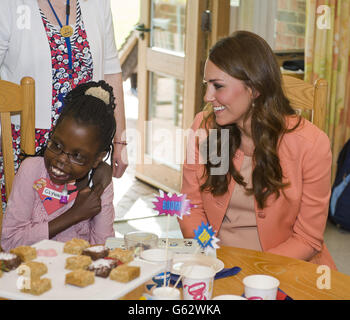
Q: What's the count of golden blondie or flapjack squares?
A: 8